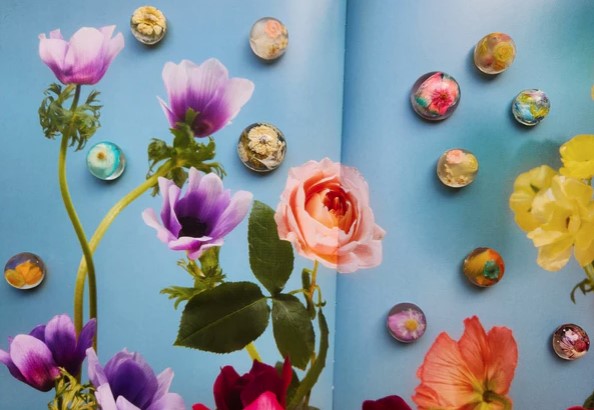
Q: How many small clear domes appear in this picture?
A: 12